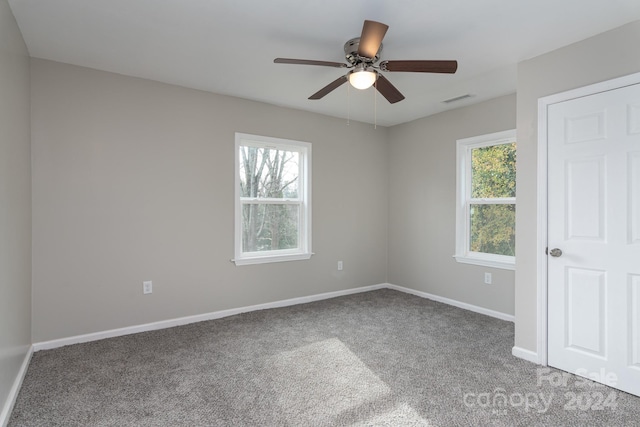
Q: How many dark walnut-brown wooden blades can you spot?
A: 5